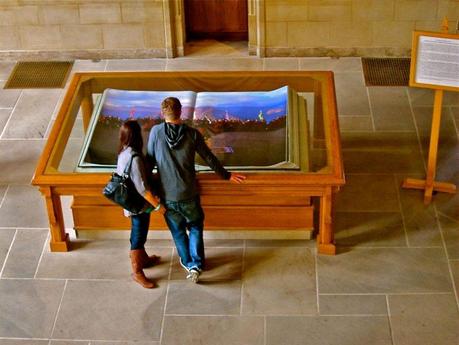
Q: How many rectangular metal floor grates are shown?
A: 2